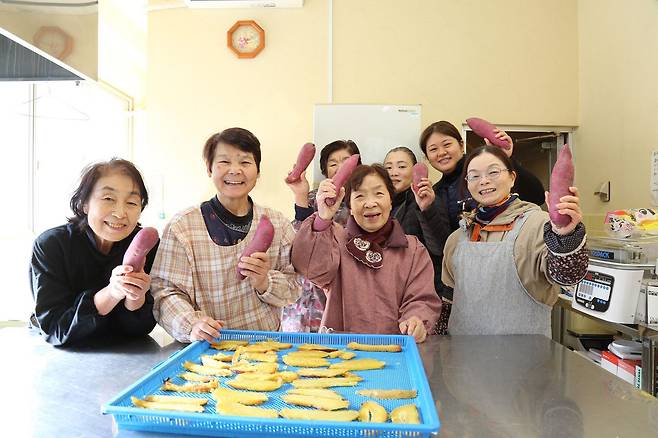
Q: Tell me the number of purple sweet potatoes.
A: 7